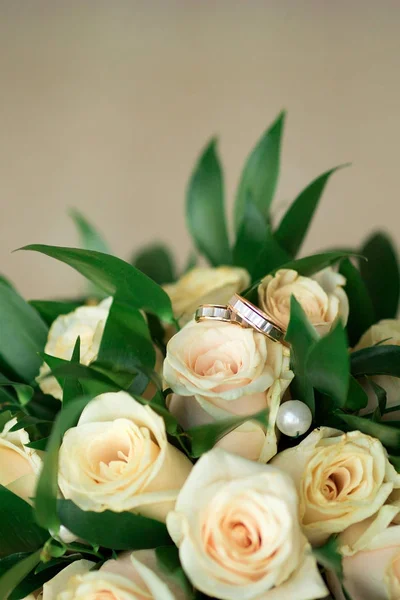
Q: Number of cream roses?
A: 11